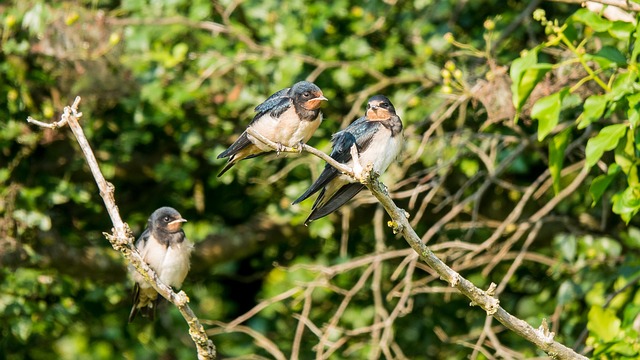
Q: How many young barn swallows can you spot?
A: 3